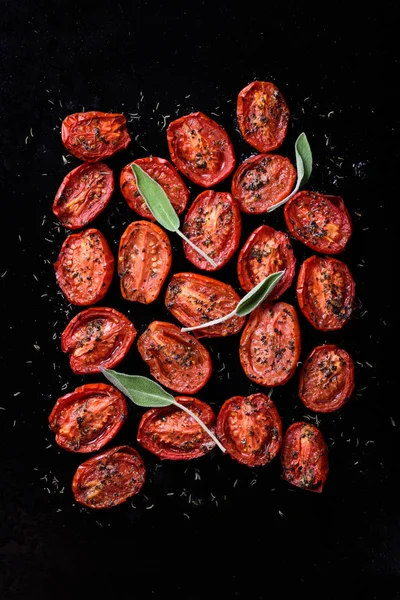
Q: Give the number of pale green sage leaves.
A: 4